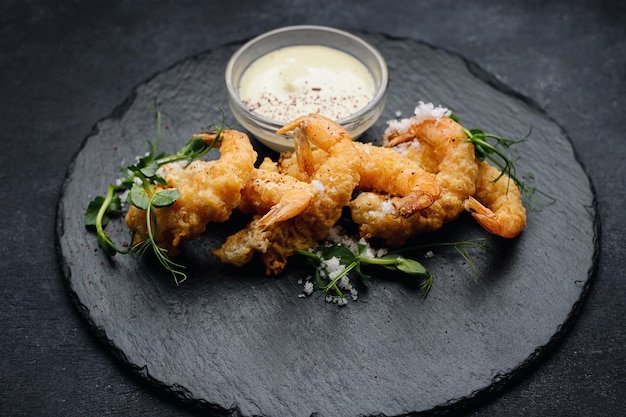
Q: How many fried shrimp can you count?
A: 6